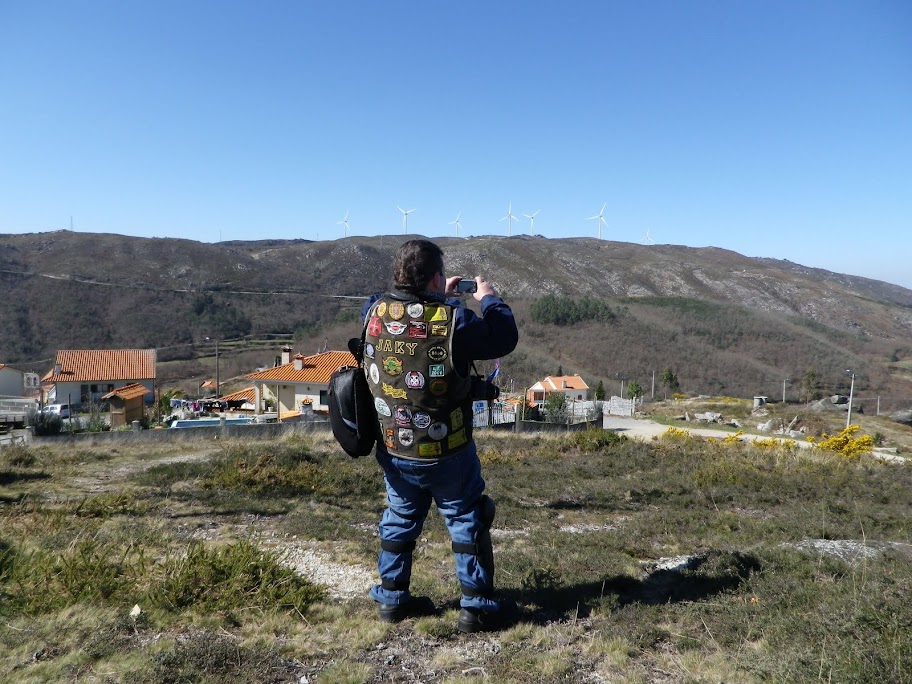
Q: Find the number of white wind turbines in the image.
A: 7